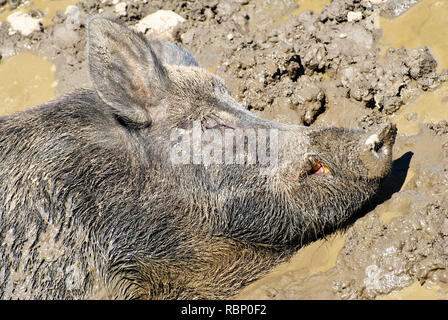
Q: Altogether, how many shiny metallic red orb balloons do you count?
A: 0